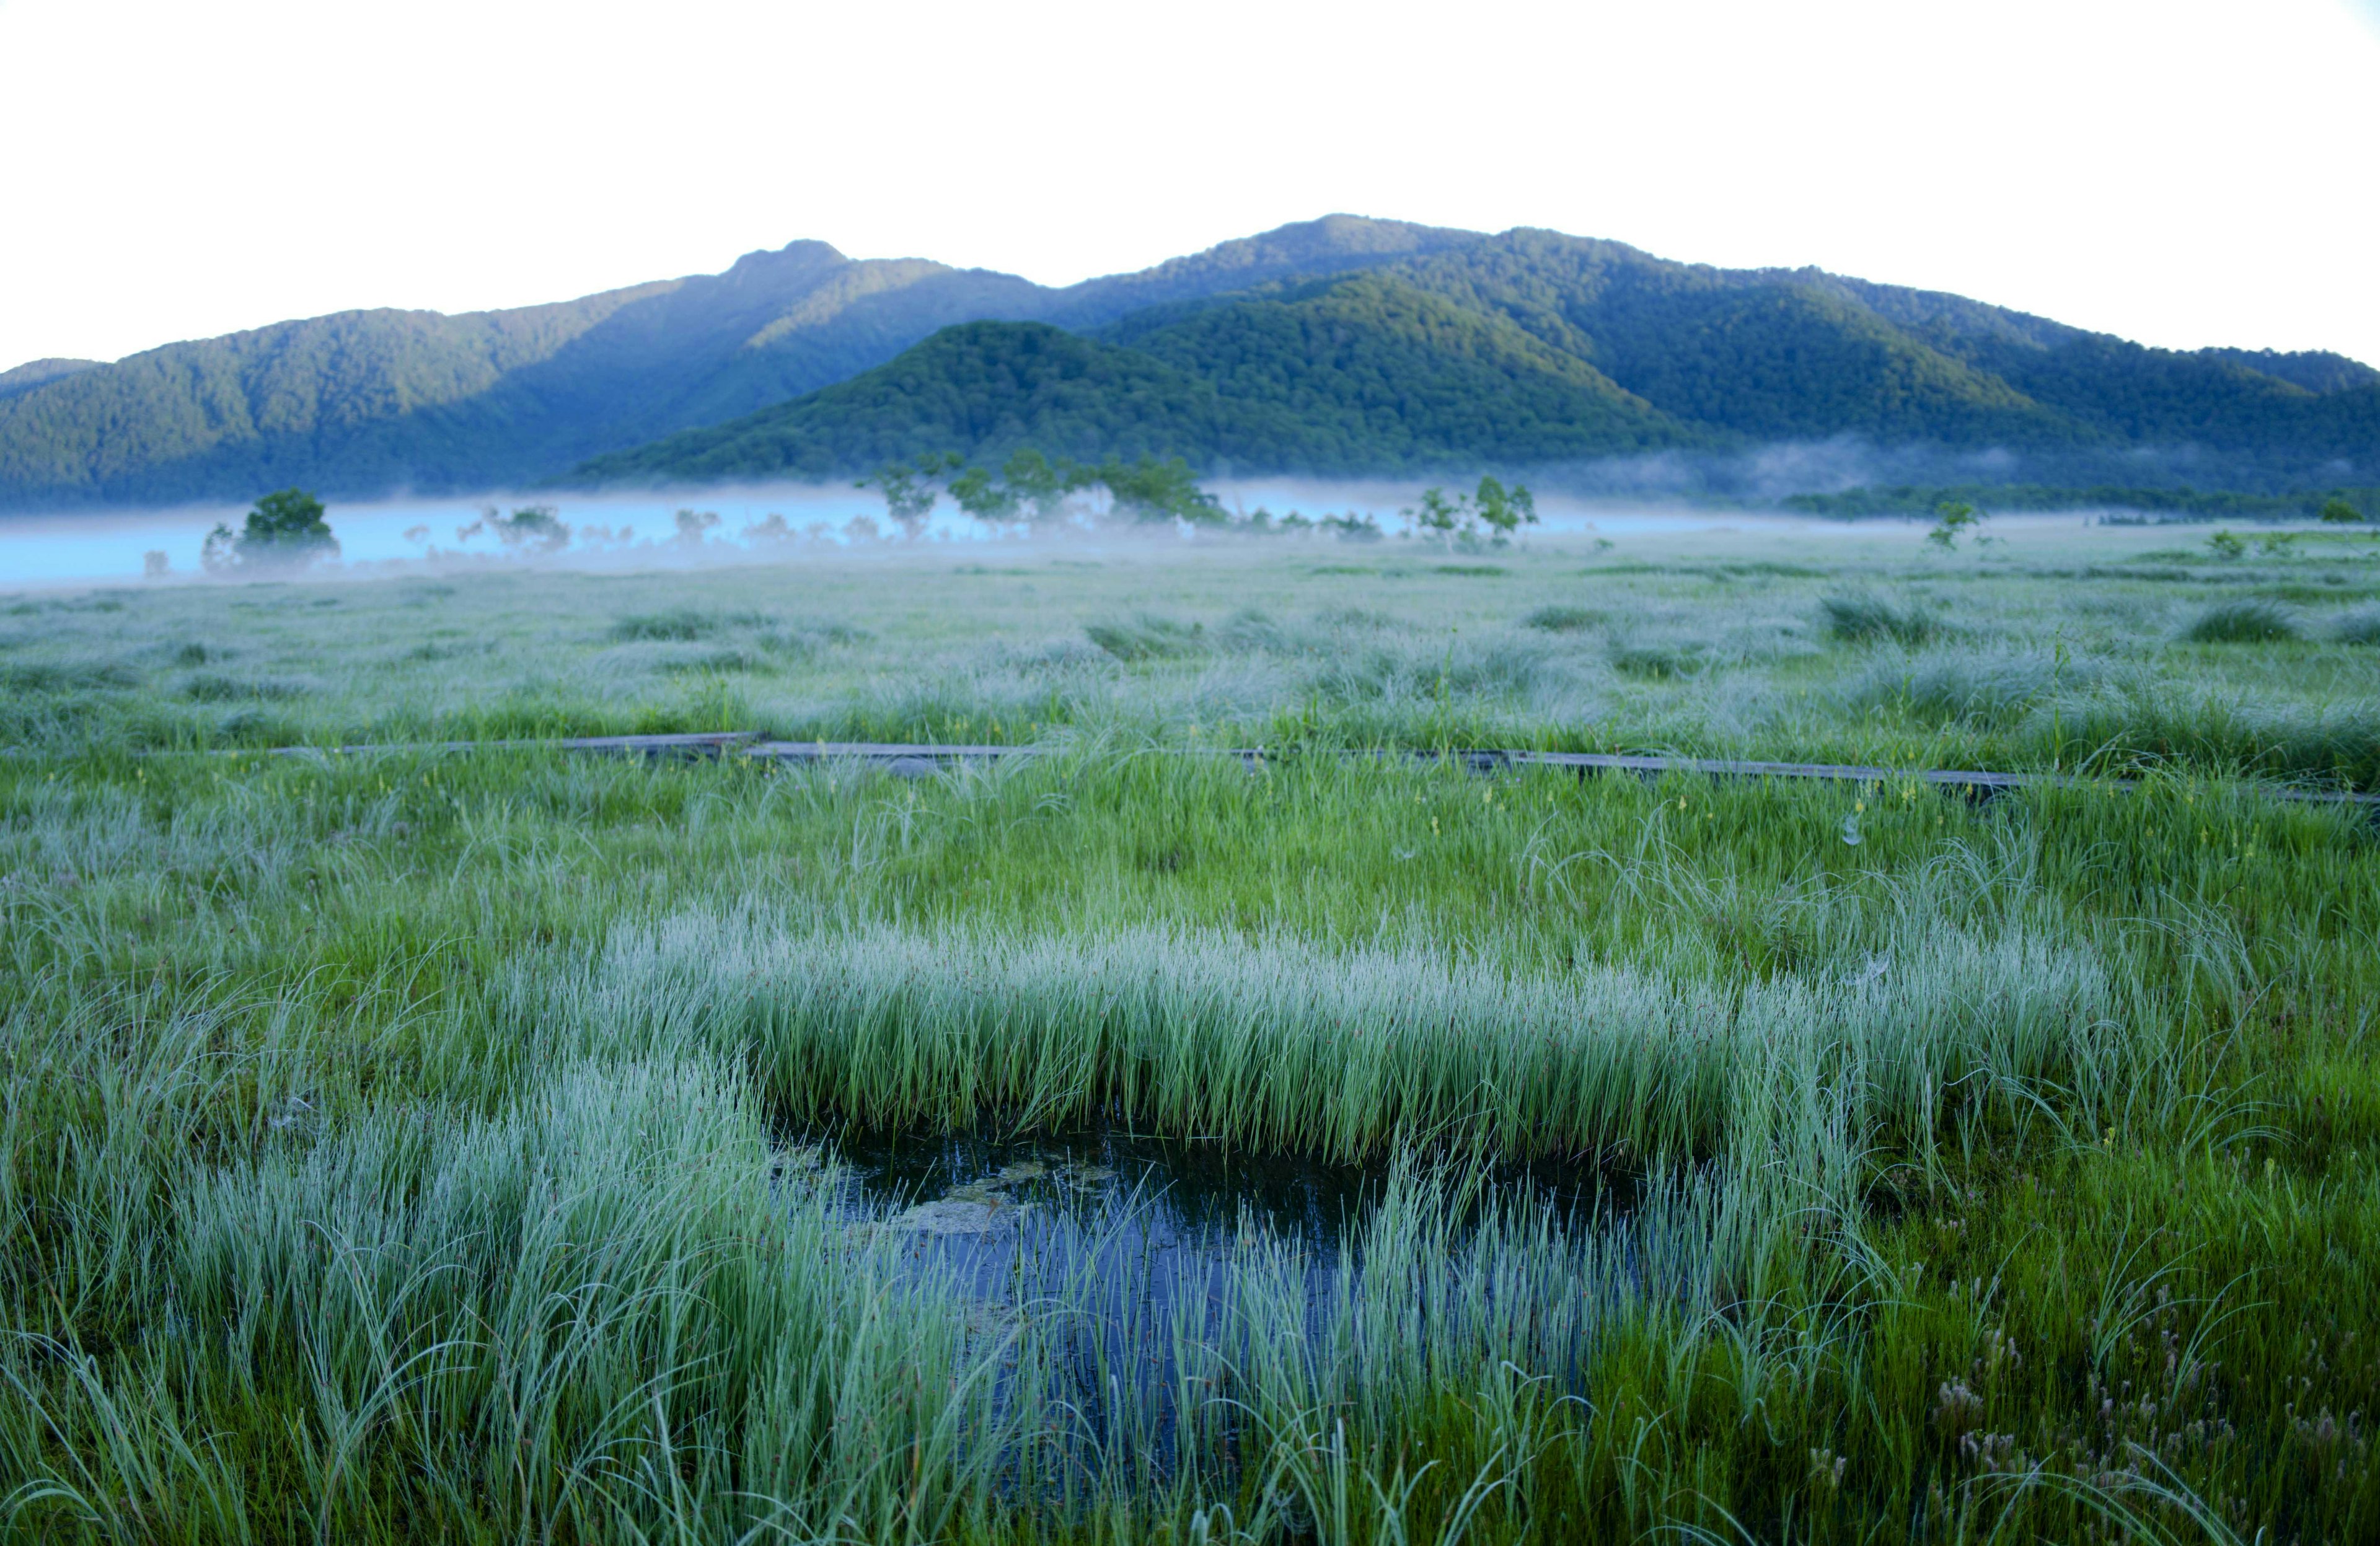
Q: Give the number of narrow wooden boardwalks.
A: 1